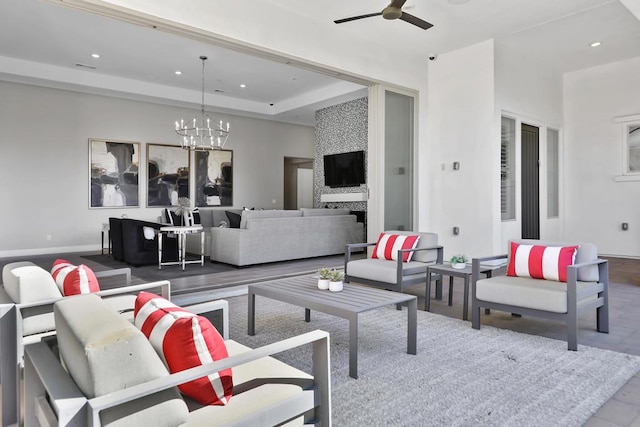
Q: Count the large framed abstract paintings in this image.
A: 3